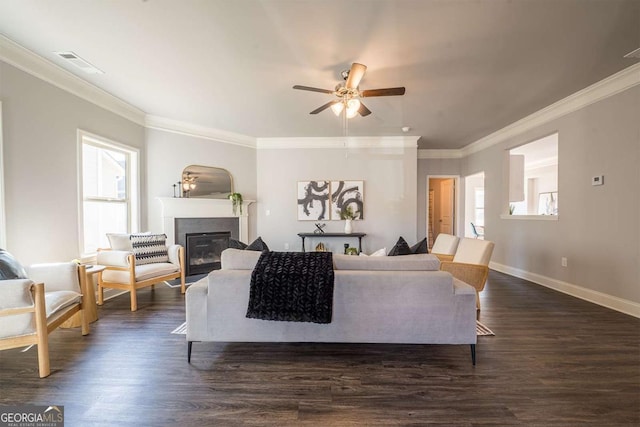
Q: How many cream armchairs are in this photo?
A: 4